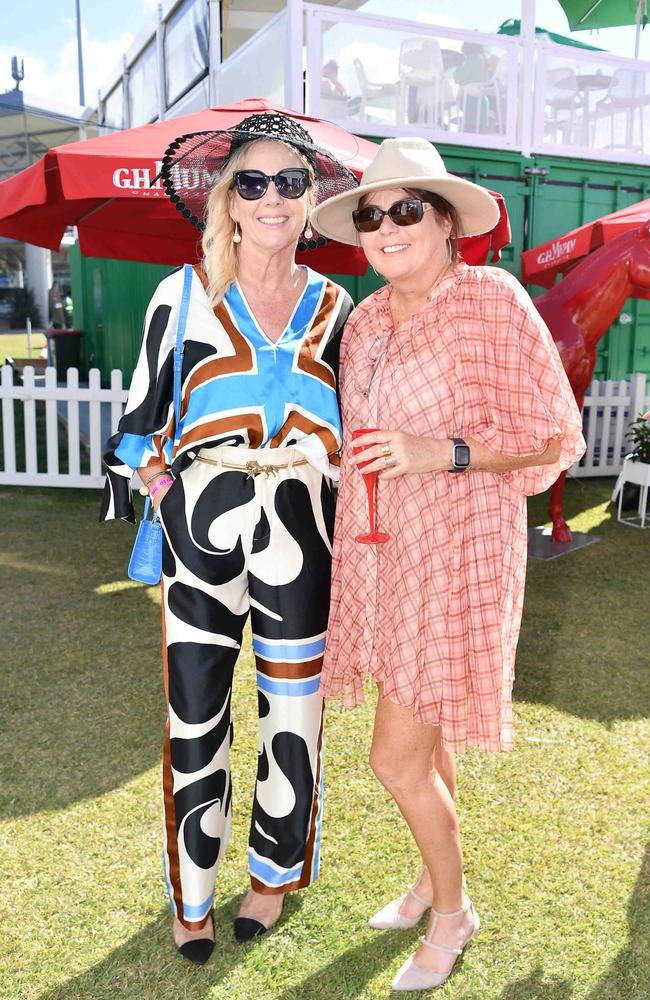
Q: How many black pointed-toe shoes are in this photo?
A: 2